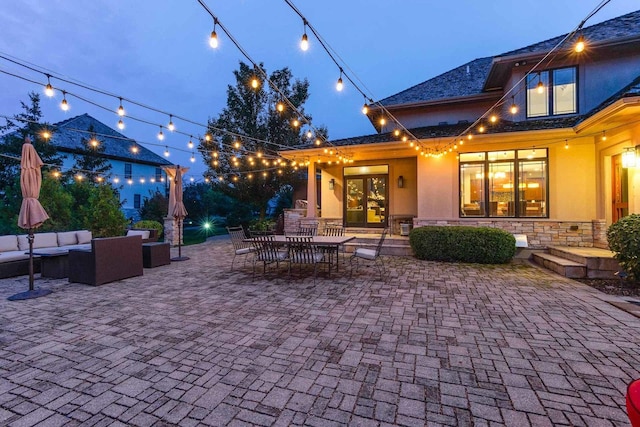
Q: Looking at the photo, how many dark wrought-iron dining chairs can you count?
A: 6